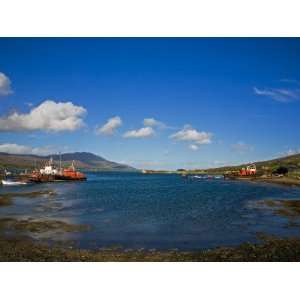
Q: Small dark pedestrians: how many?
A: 0